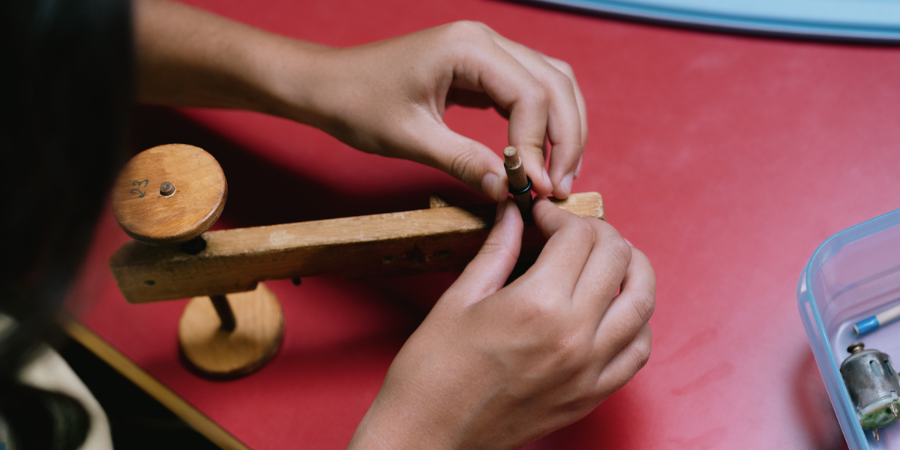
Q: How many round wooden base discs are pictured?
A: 2